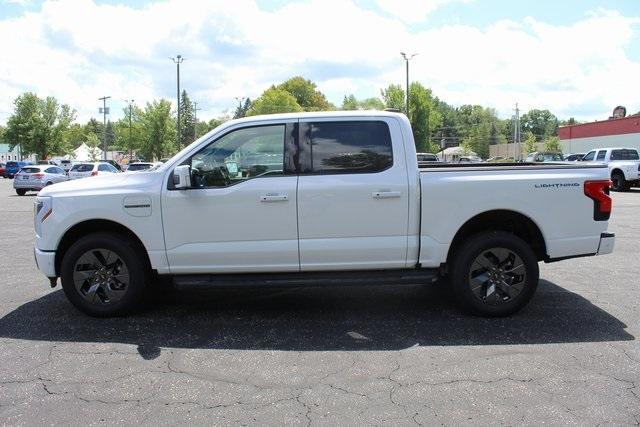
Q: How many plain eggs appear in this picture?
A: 0